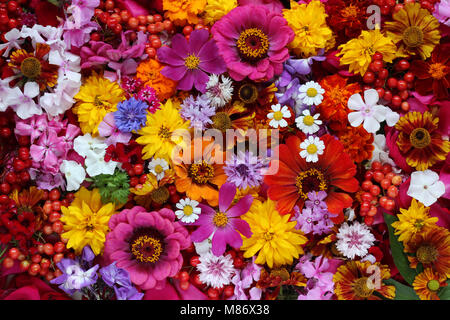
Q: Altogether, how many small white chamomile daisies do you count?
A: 6